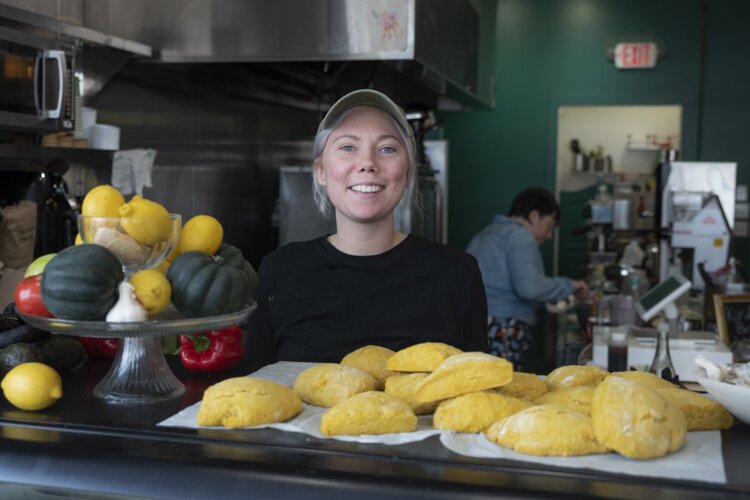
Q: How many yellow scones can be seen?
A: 15